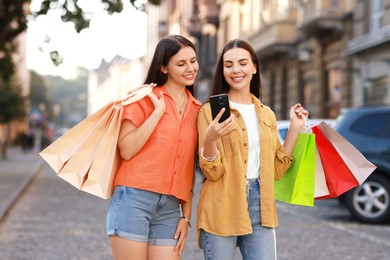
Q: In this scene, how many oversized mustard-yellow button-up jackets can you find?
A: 1